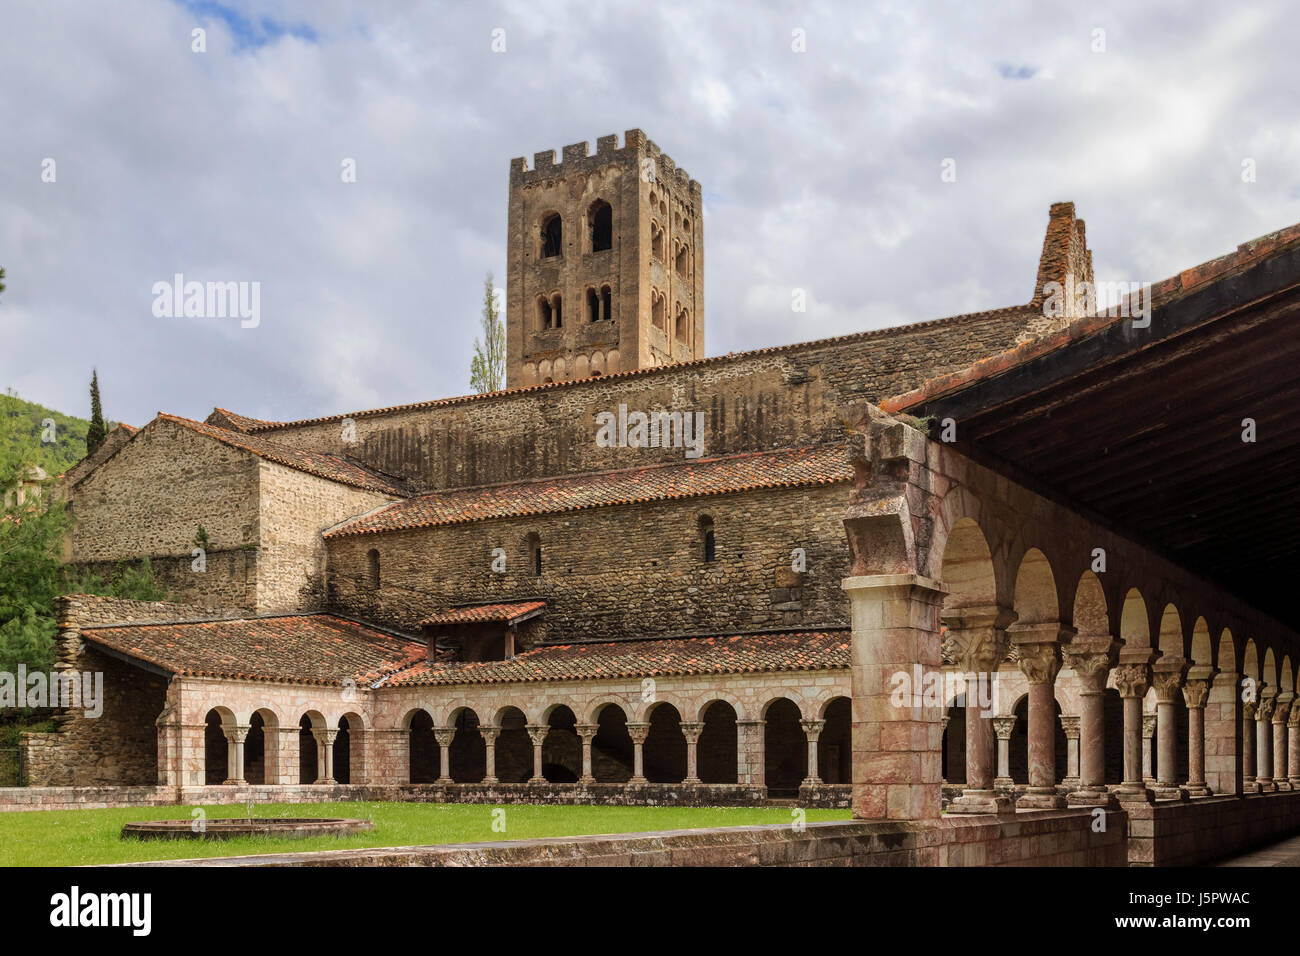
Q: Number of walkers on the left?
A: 0